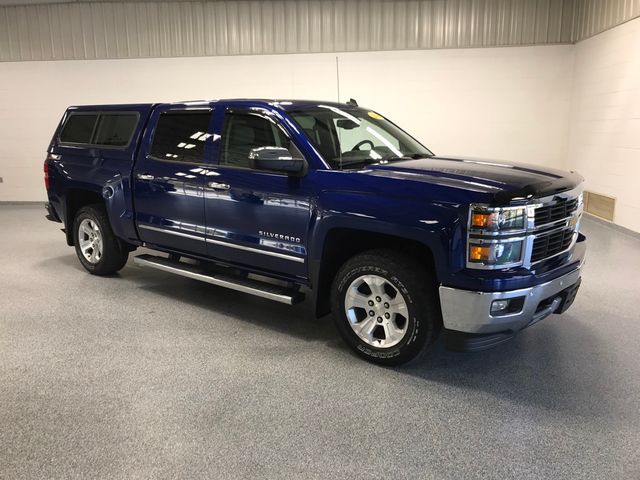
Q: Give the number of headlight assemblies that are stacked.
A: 2